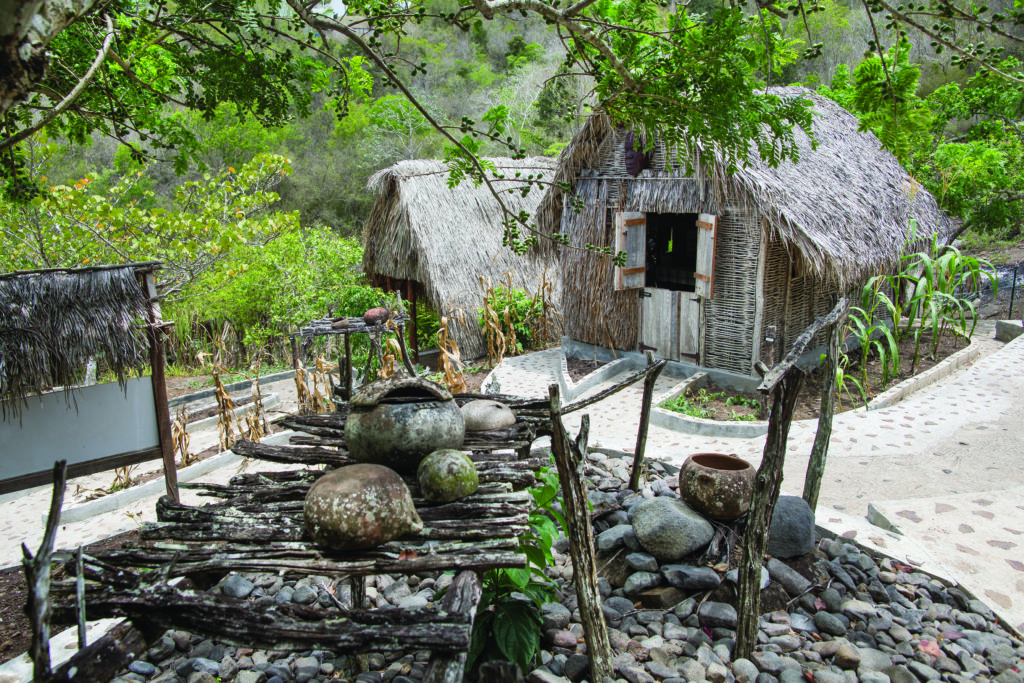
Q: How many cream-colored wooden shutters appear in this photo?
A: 2